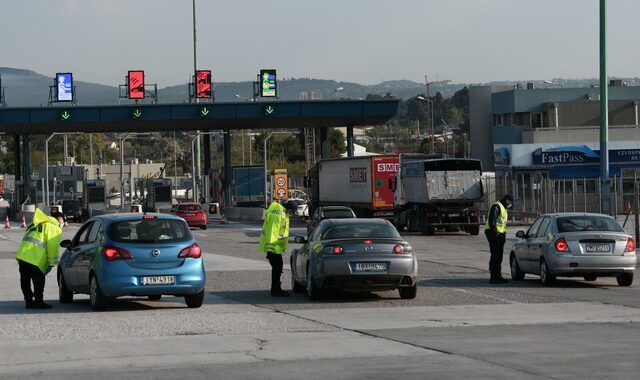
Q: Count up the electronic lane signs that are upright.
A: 4